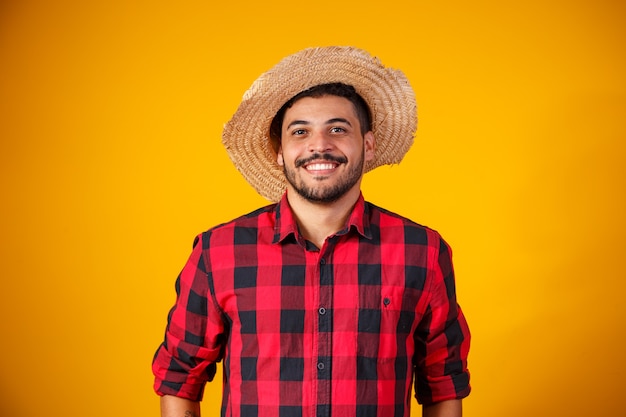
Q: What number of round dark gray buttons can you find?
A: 4